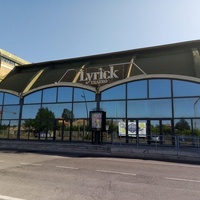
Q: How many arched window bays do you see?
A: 3